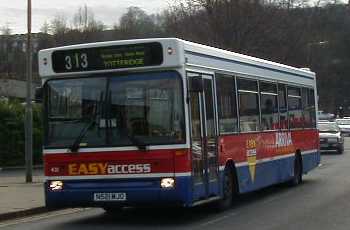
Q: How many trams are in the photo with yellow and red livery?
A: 0